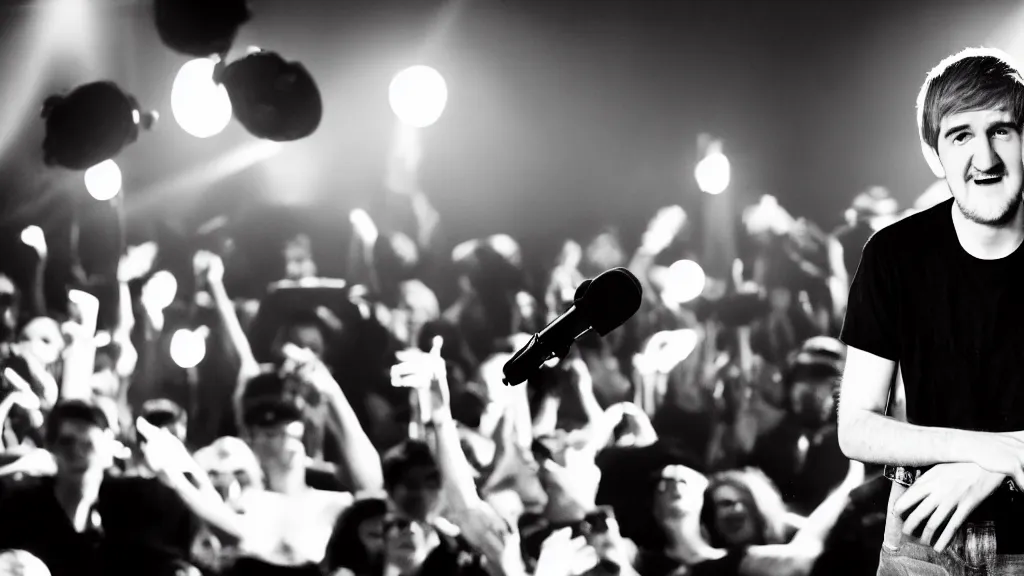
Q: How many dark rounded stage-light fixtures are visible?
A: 3